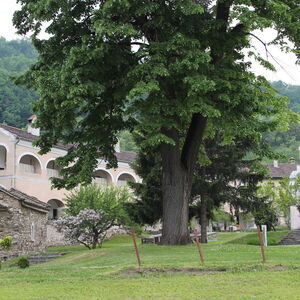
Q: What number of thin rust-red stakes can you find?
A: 3